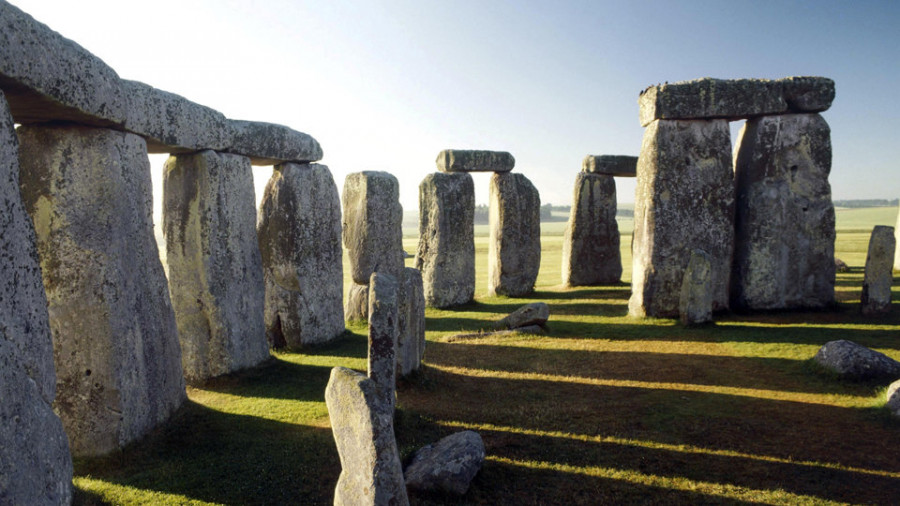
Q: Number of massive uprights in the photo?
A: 10